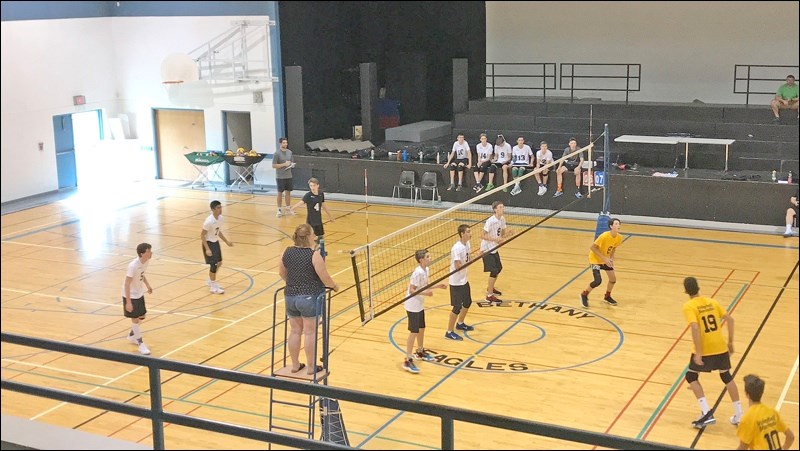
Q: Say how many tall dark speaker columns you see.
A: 3